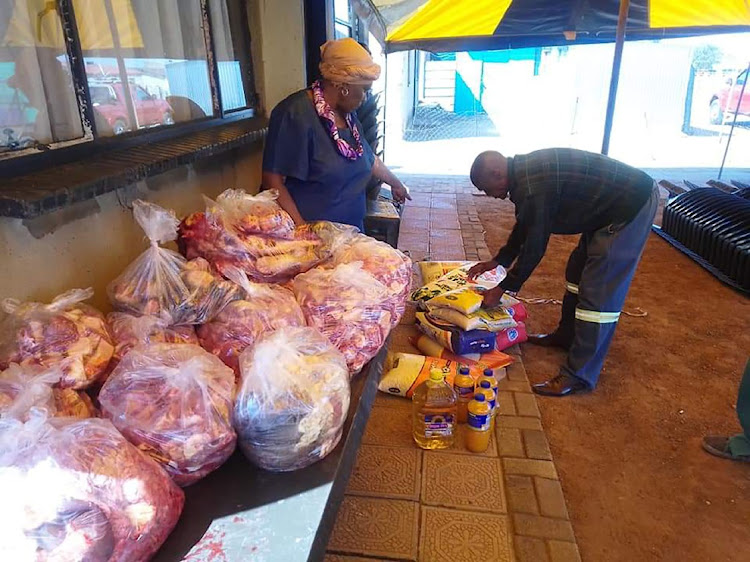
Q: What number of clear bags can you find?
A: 11